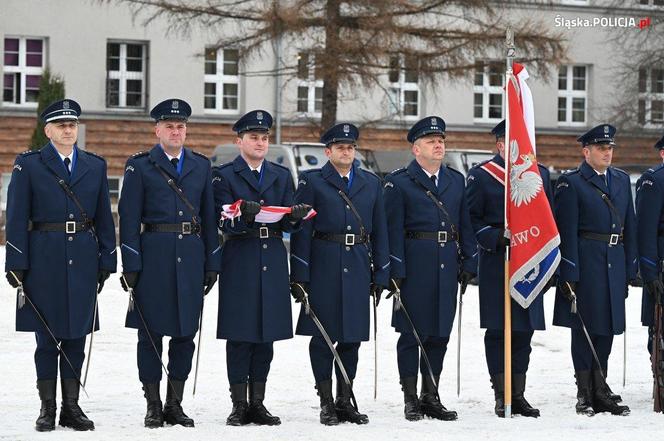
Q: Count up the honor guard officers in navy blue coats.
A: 8